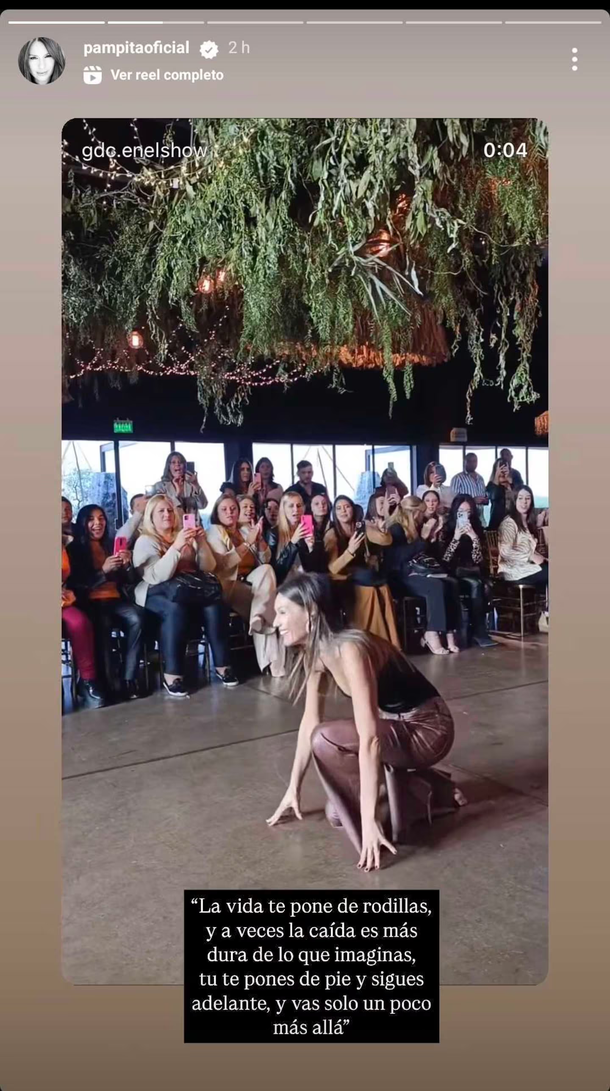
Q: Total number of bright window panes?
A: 11